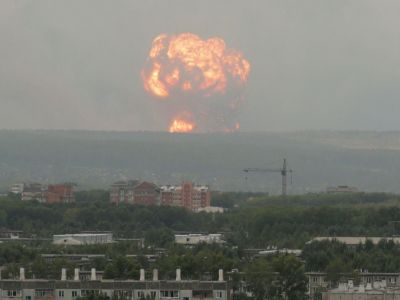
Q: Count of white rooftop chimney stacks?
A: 8